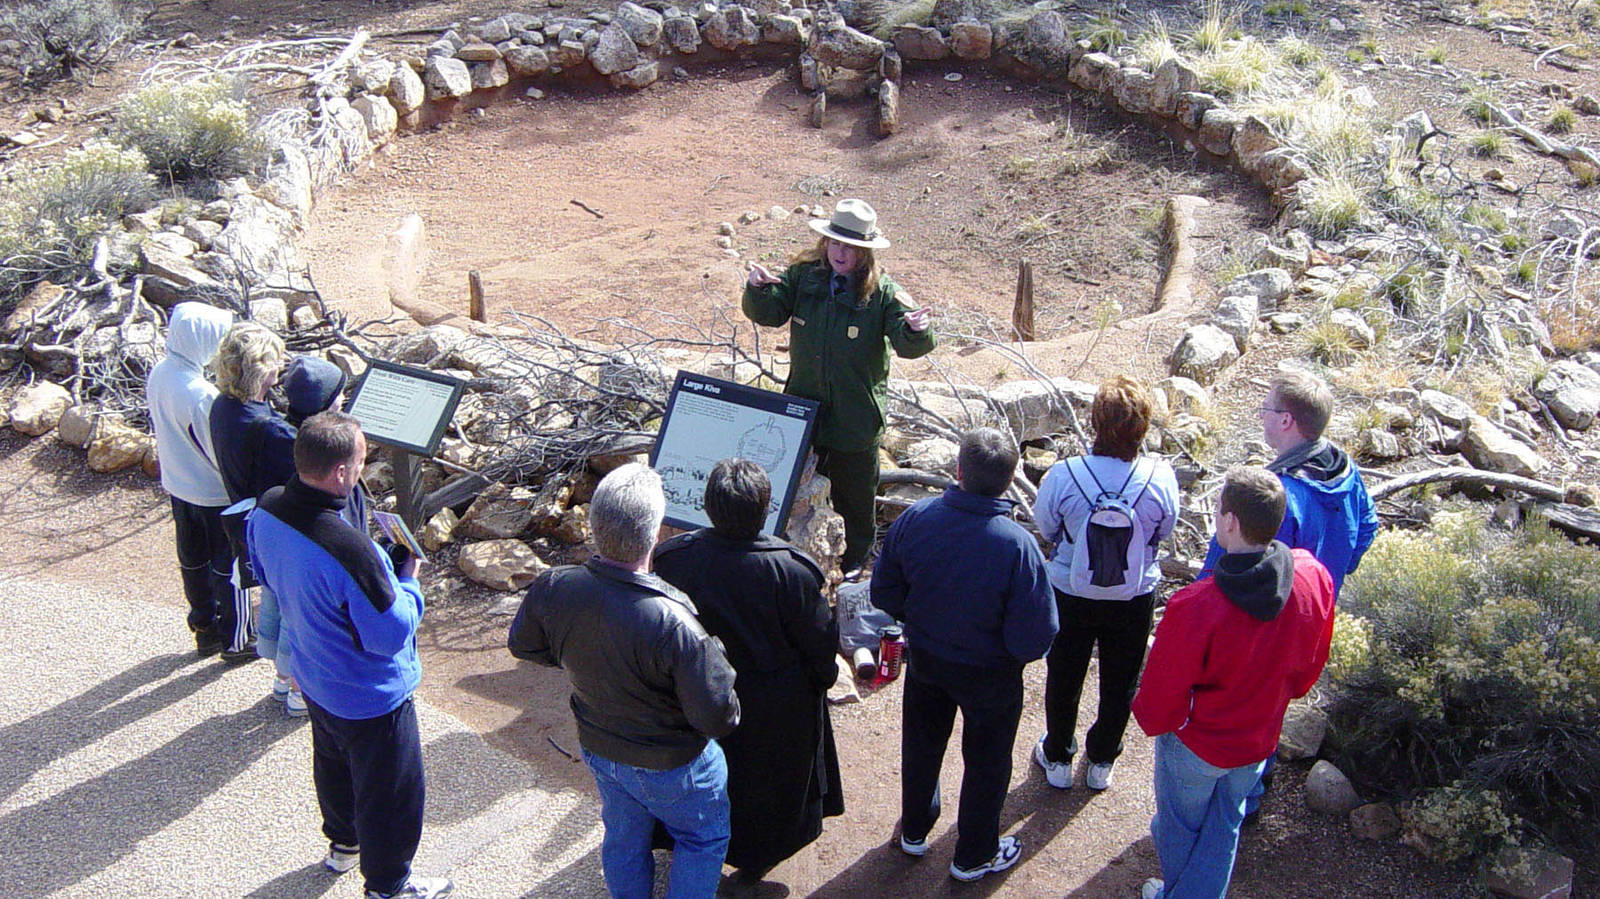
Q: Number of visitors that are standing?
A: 10